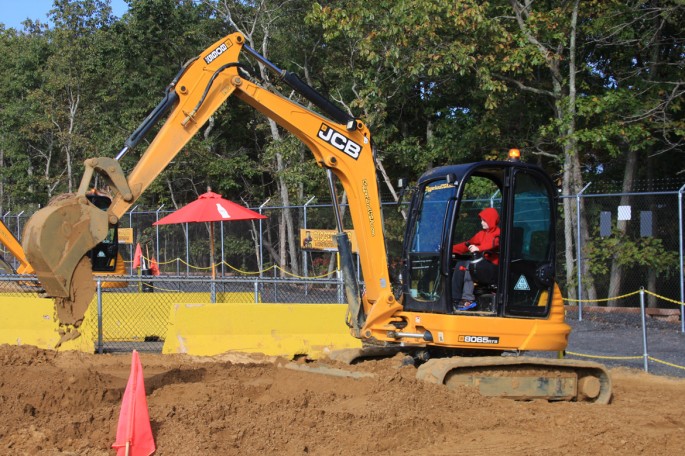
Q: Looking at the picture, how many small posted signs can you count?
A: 3